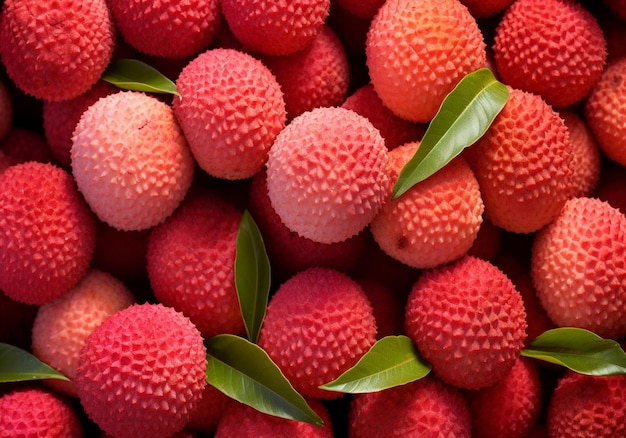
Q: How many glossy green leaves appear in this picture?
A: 7